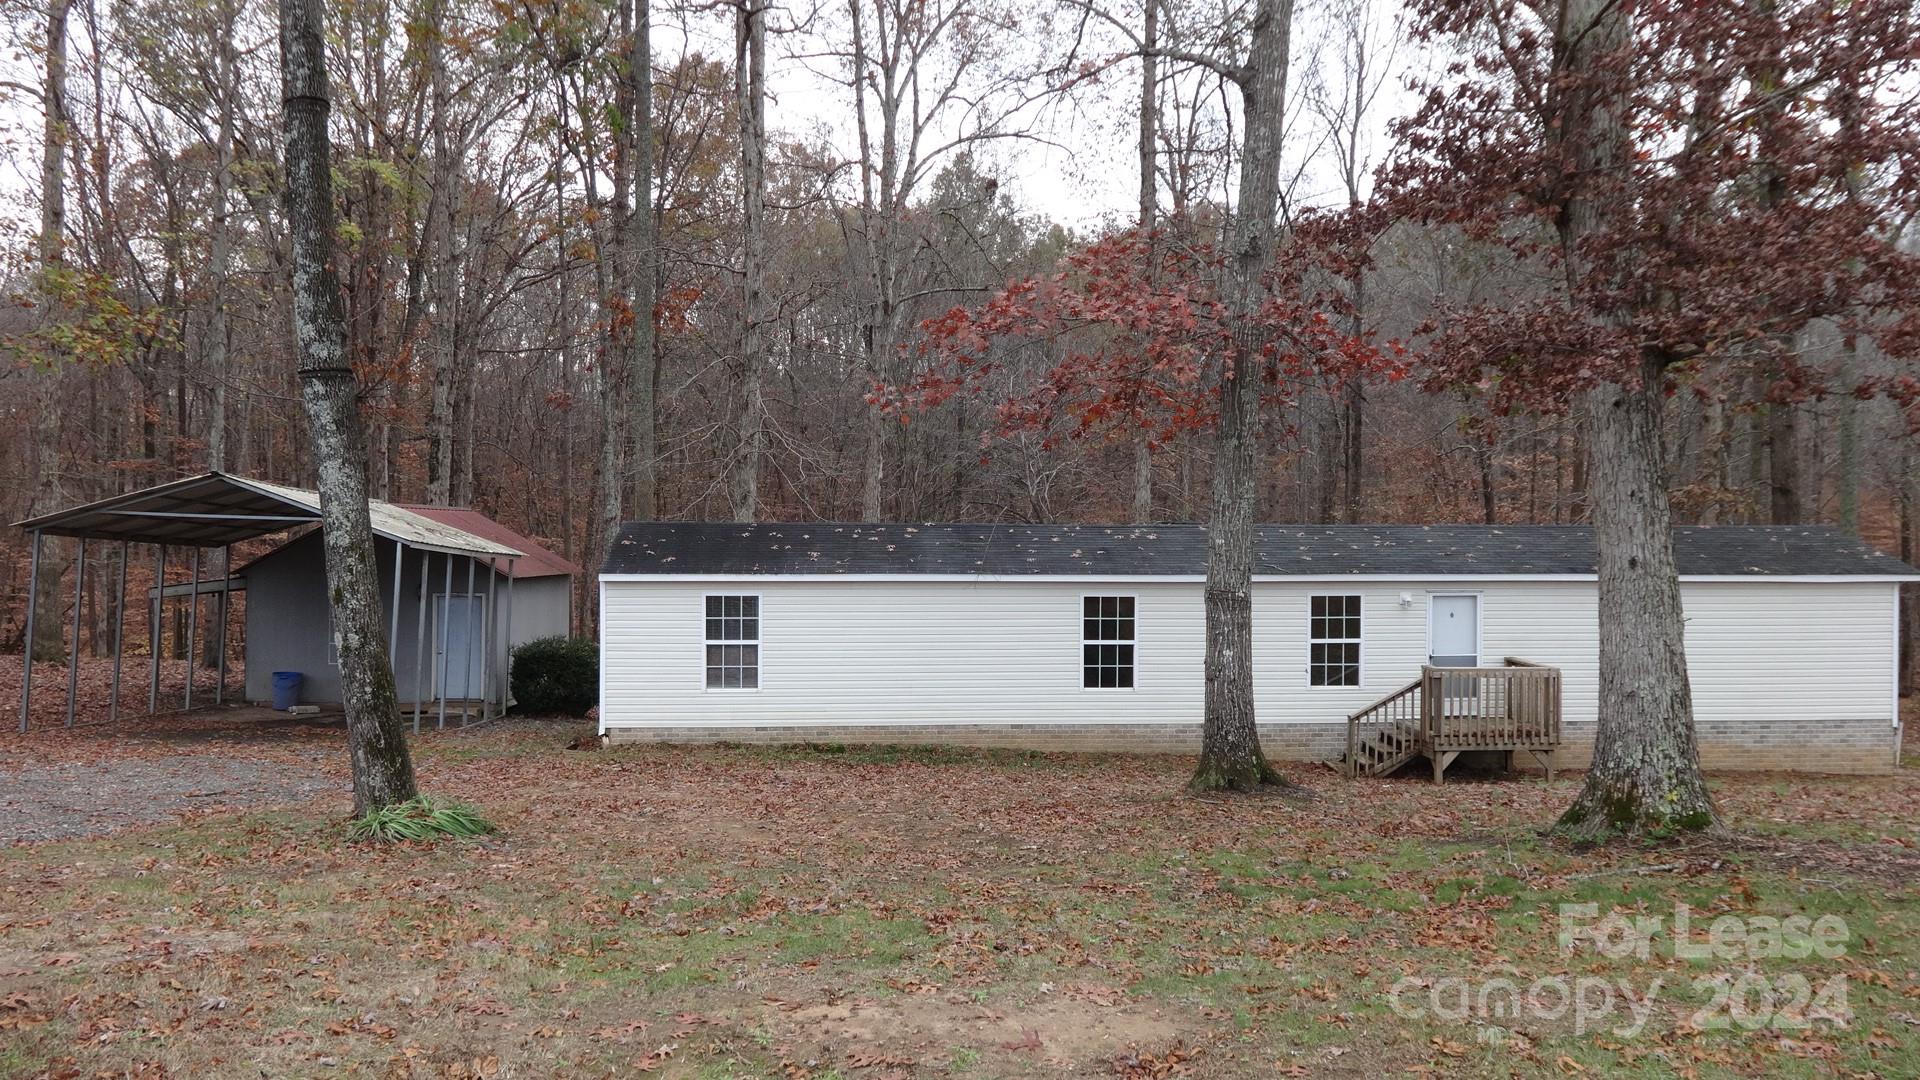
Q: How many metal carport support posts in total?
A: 12